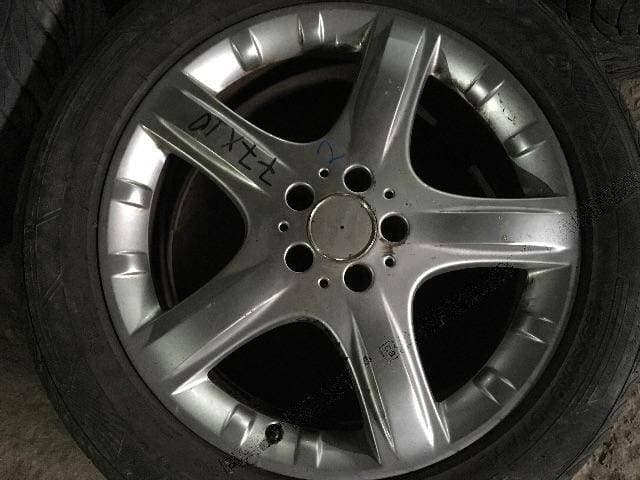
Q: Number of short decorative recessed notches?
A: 10